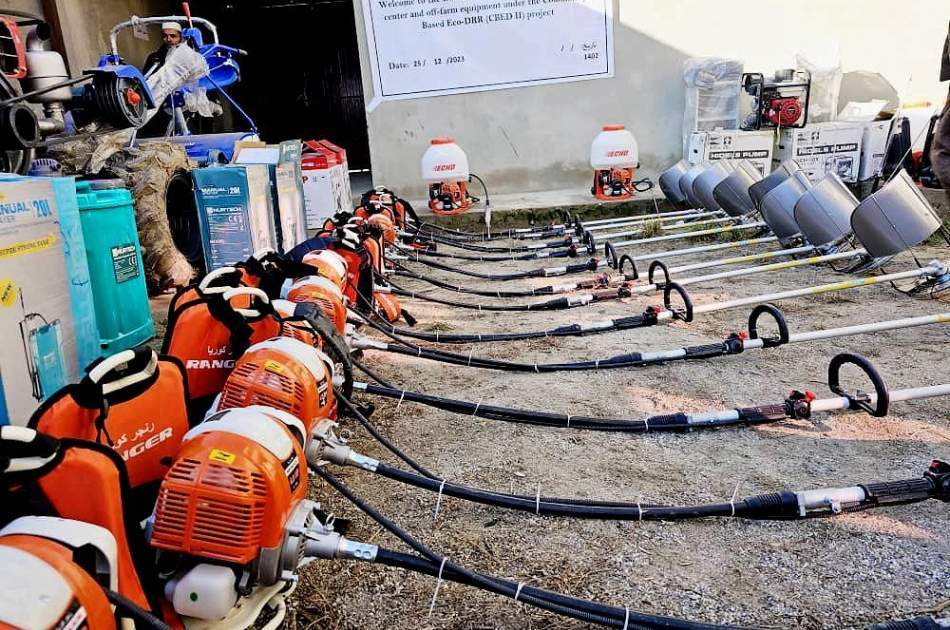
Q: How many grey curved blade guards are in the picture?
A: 8